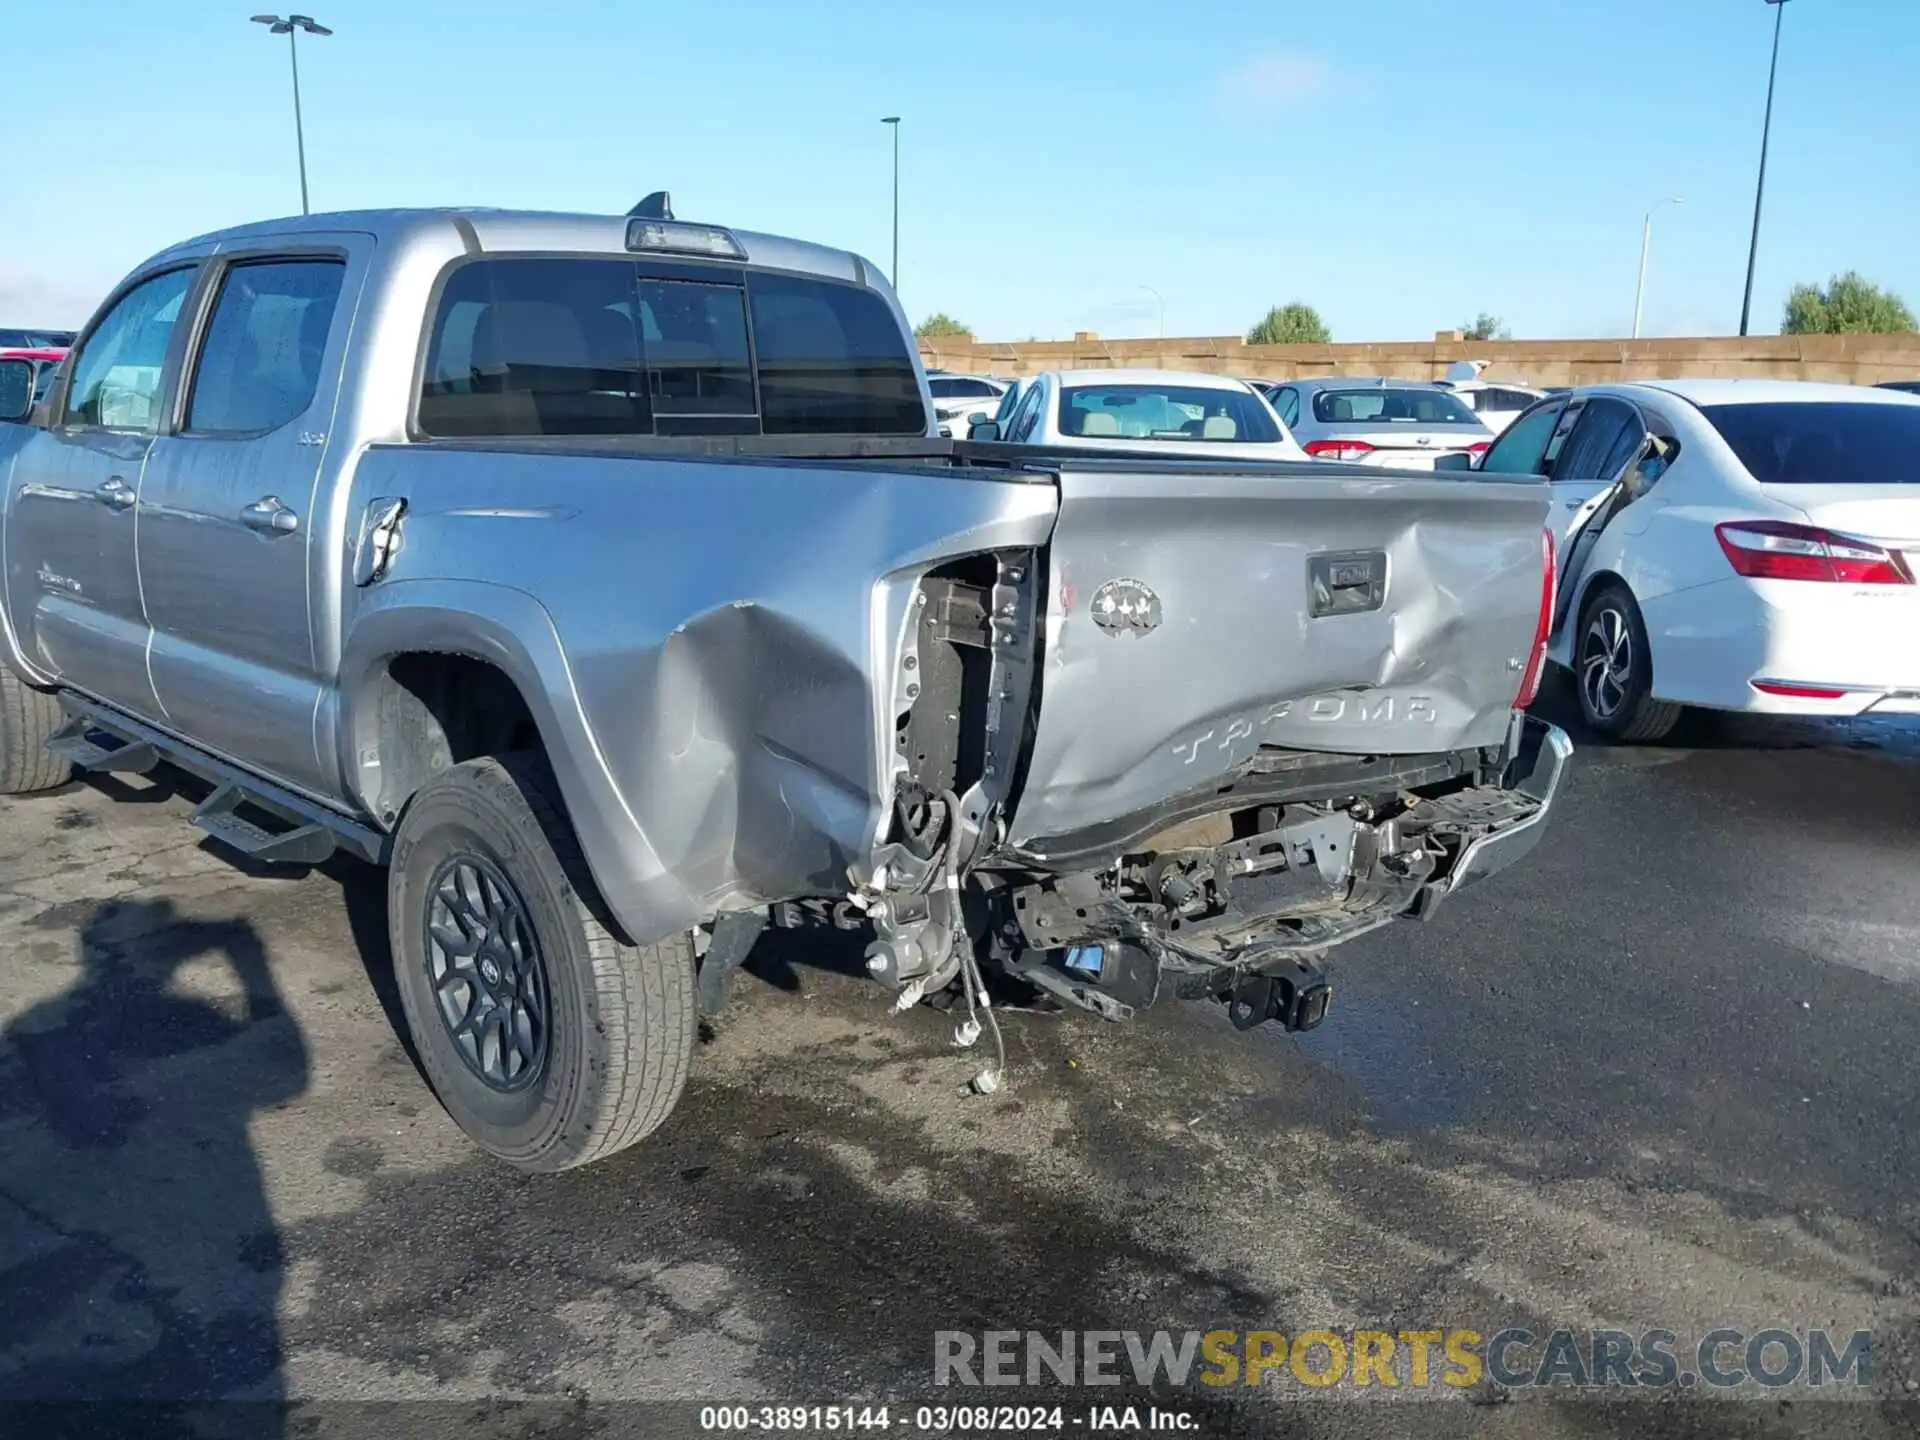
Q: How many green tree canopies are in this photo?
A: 4